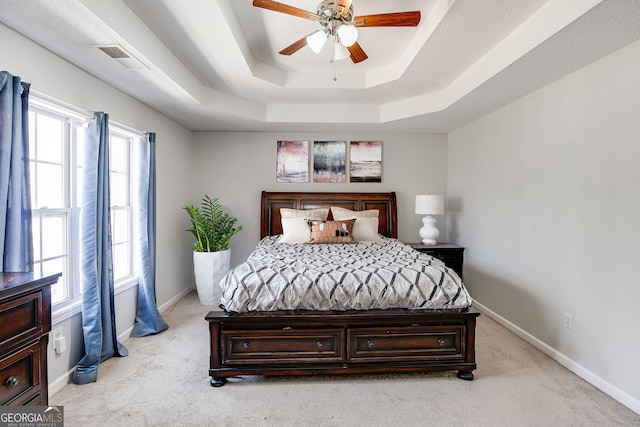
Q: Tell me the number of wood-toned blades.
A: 5